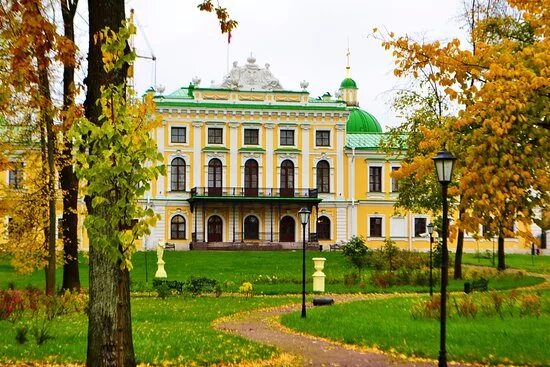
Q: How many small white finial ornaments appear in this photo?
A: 4